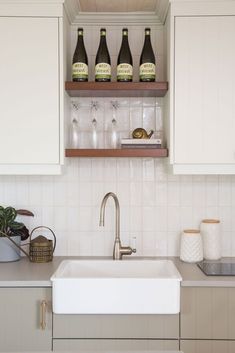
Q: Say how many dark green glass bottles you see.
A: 4